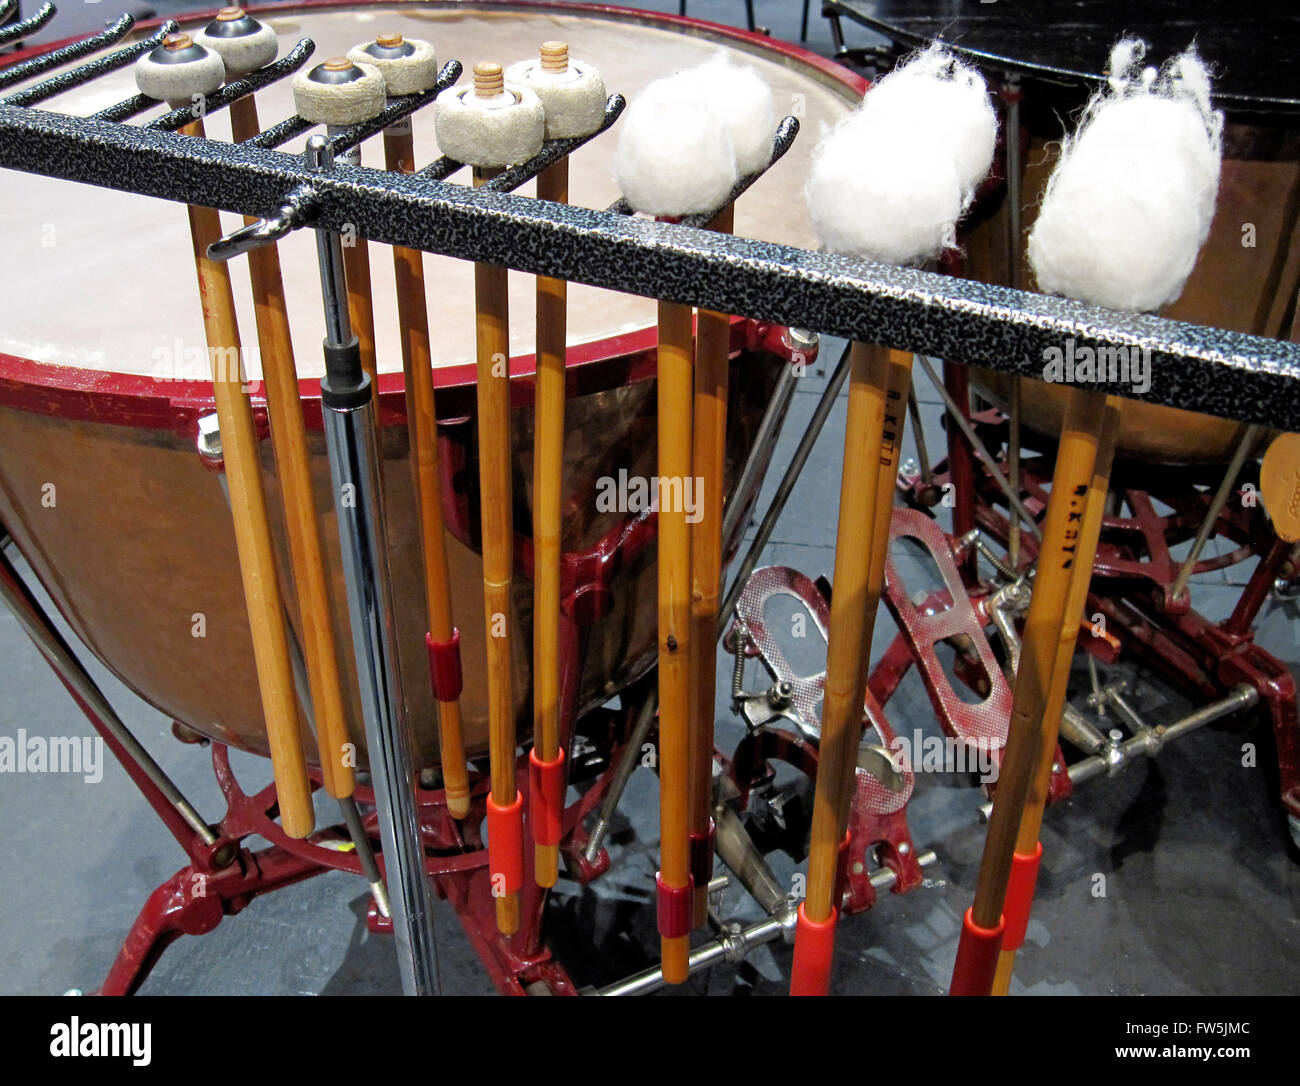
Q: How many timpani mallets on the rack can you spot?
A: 12